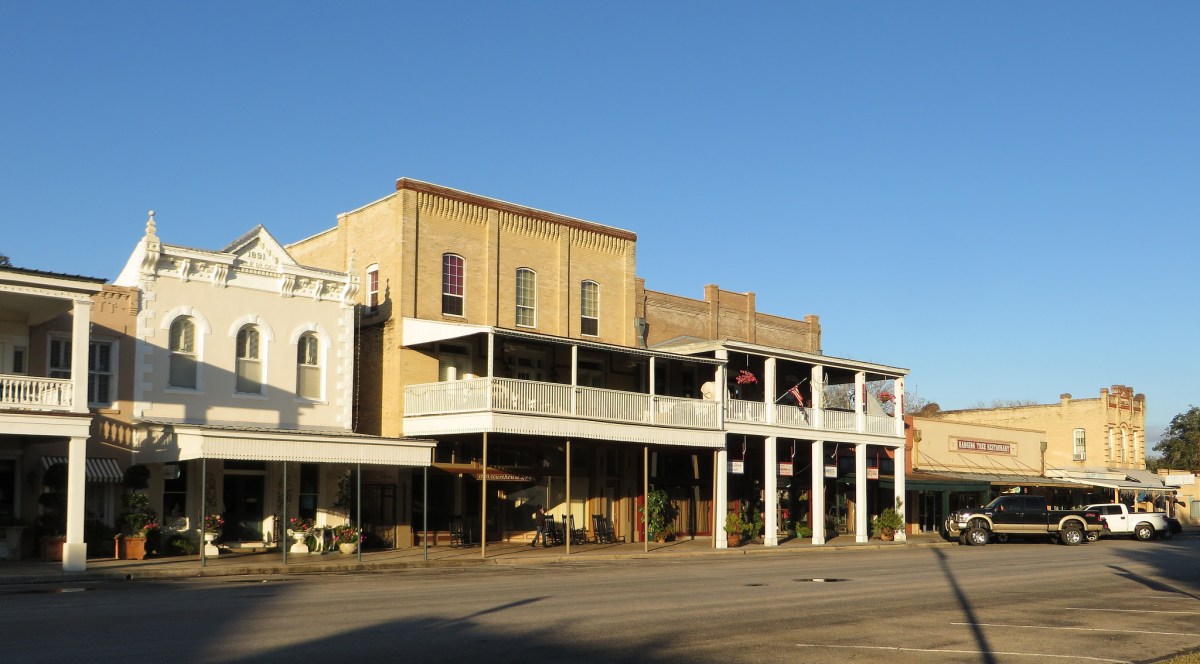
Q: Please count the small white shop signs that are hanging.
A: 4